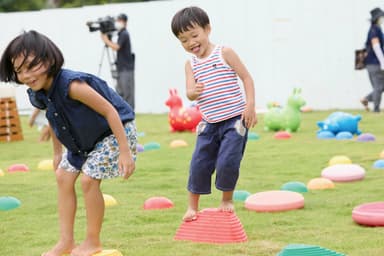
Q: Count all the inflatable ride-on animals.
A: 3